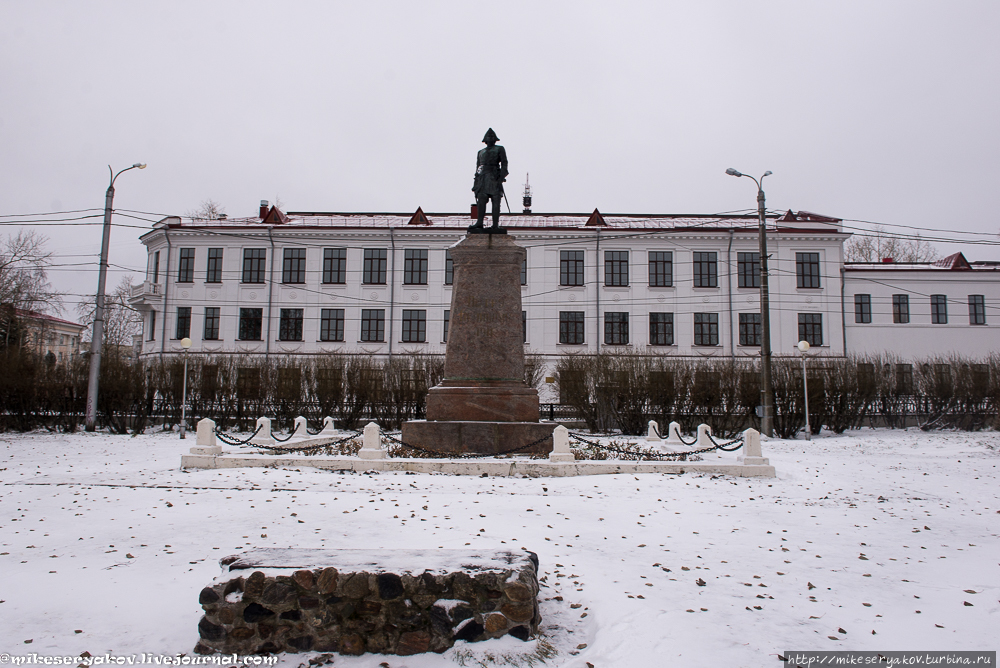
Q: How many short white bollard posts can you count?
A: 10